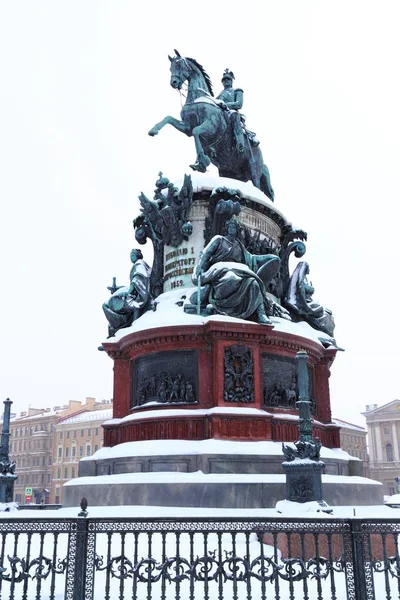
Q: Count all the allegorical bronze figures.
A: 3